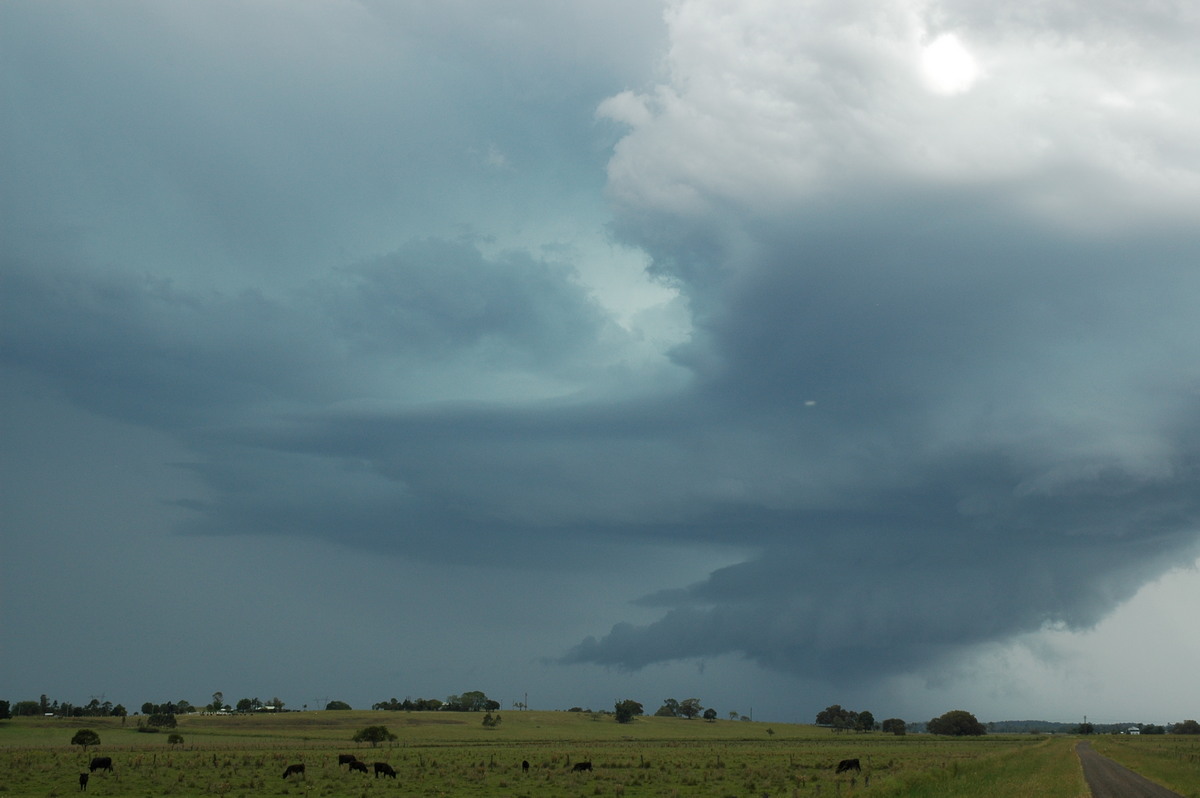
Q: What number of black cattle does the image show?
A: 9